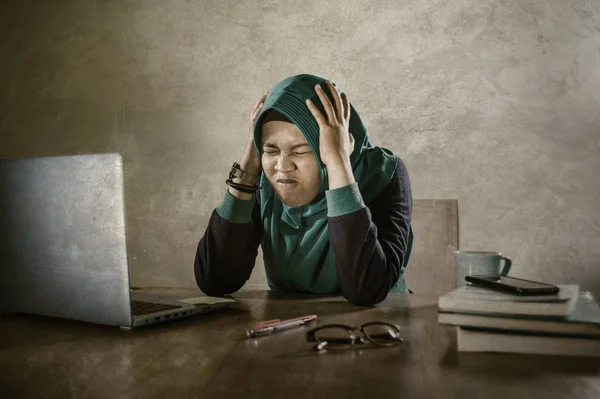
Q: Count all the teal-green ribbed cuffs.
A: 2